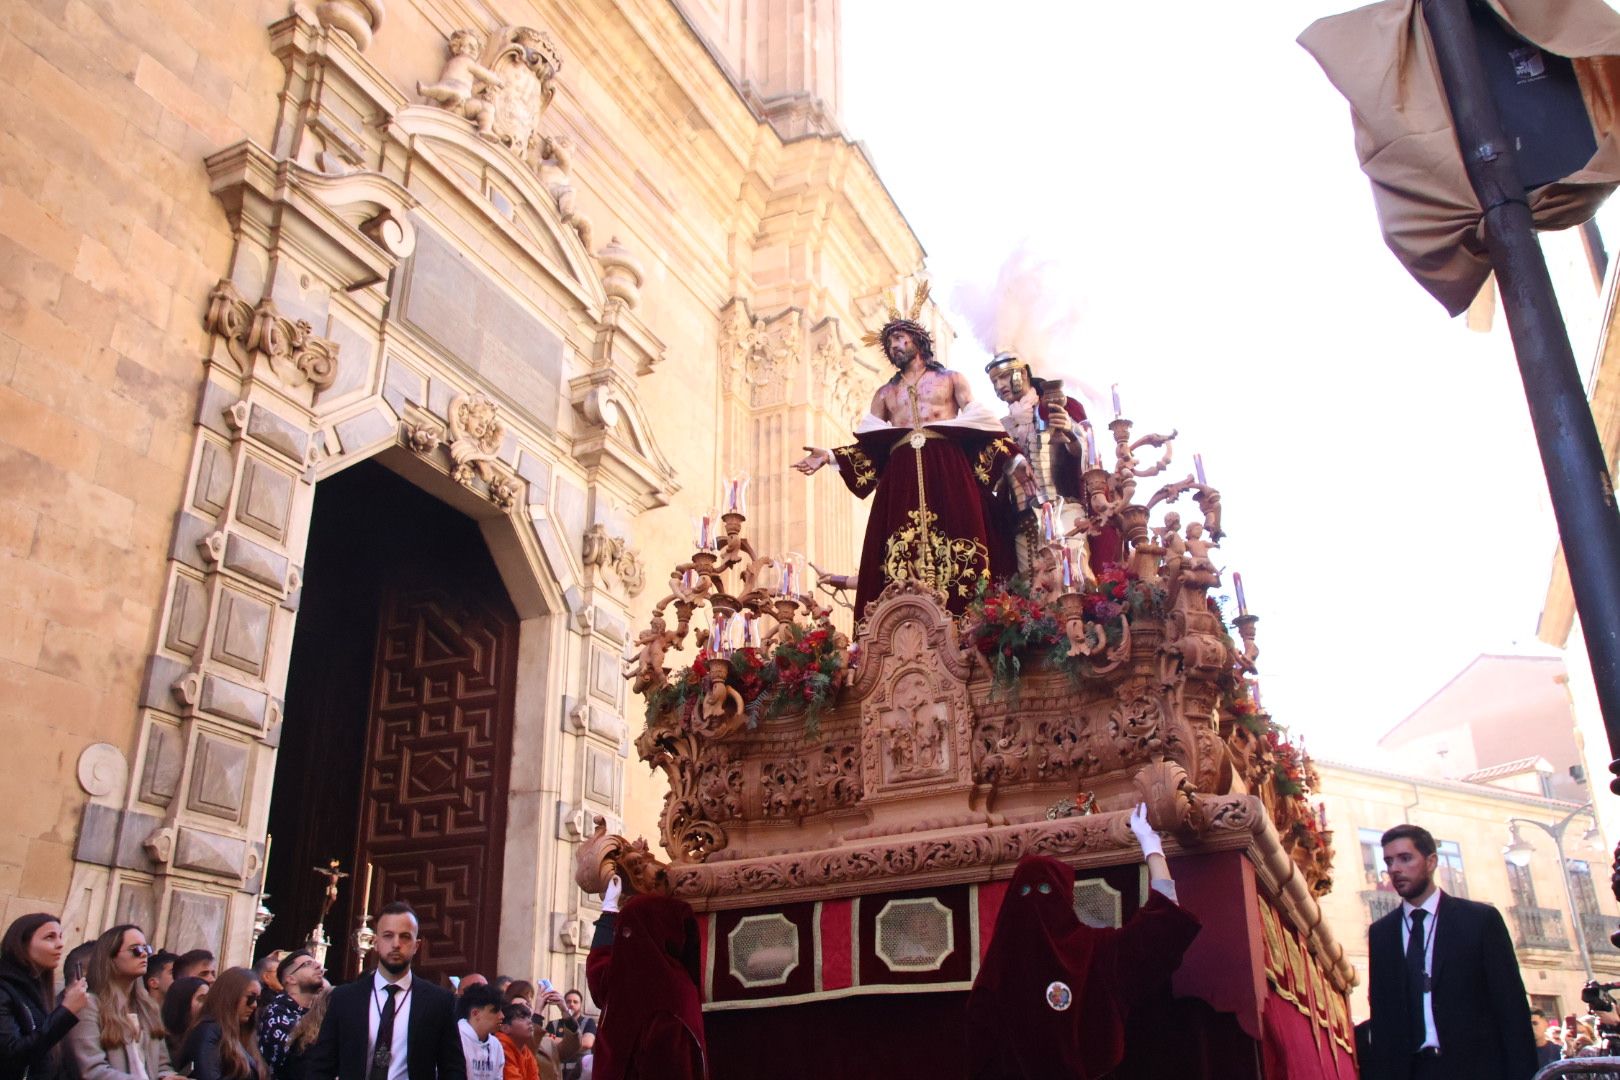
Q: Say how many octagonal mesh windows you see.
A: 3